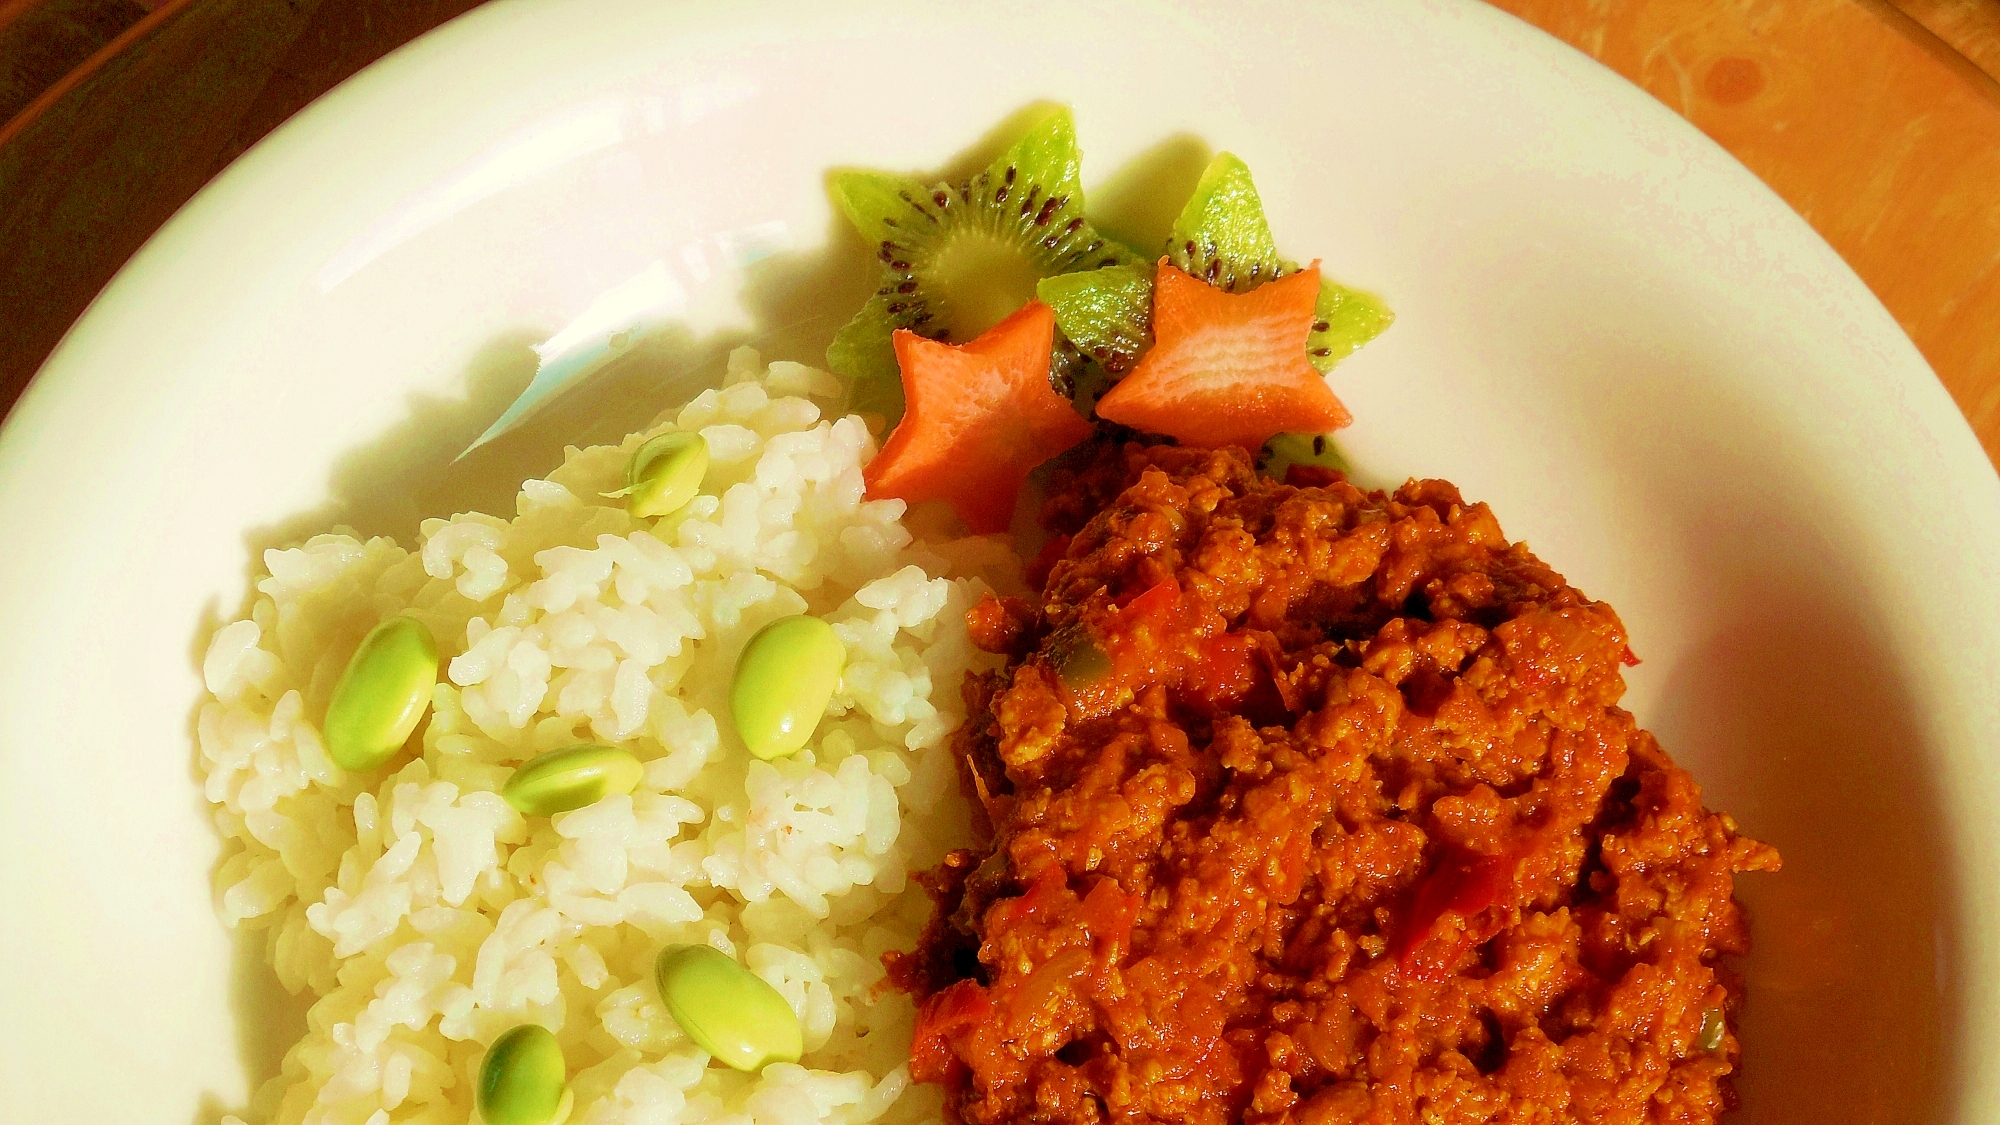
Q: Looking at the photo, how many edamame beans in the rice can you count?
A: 6